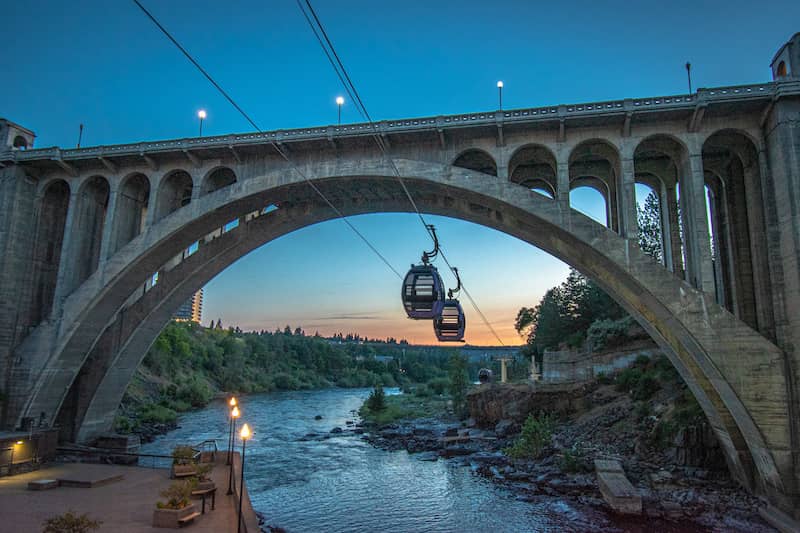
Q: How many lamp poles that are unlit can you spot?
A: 2